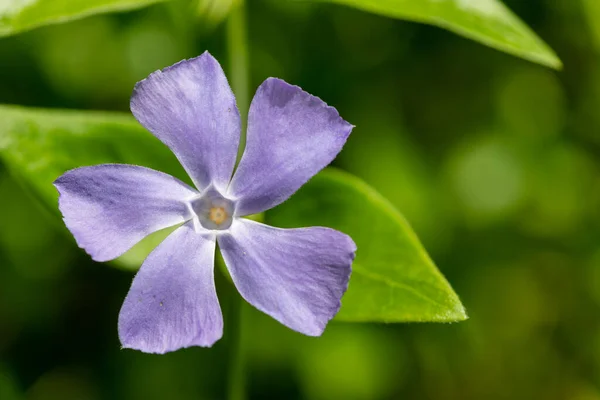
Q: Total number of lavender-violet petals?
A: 5